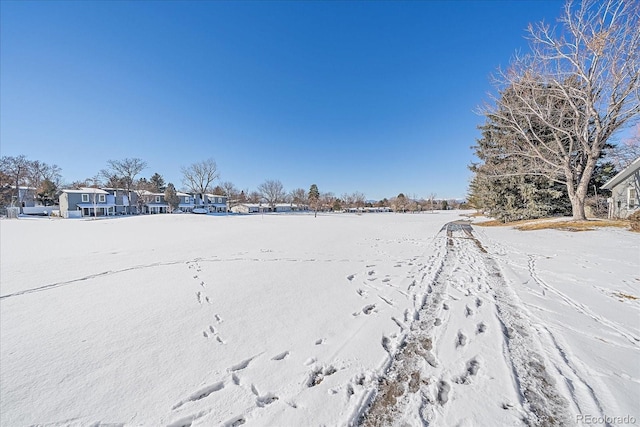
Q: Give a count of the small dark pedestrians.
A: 0